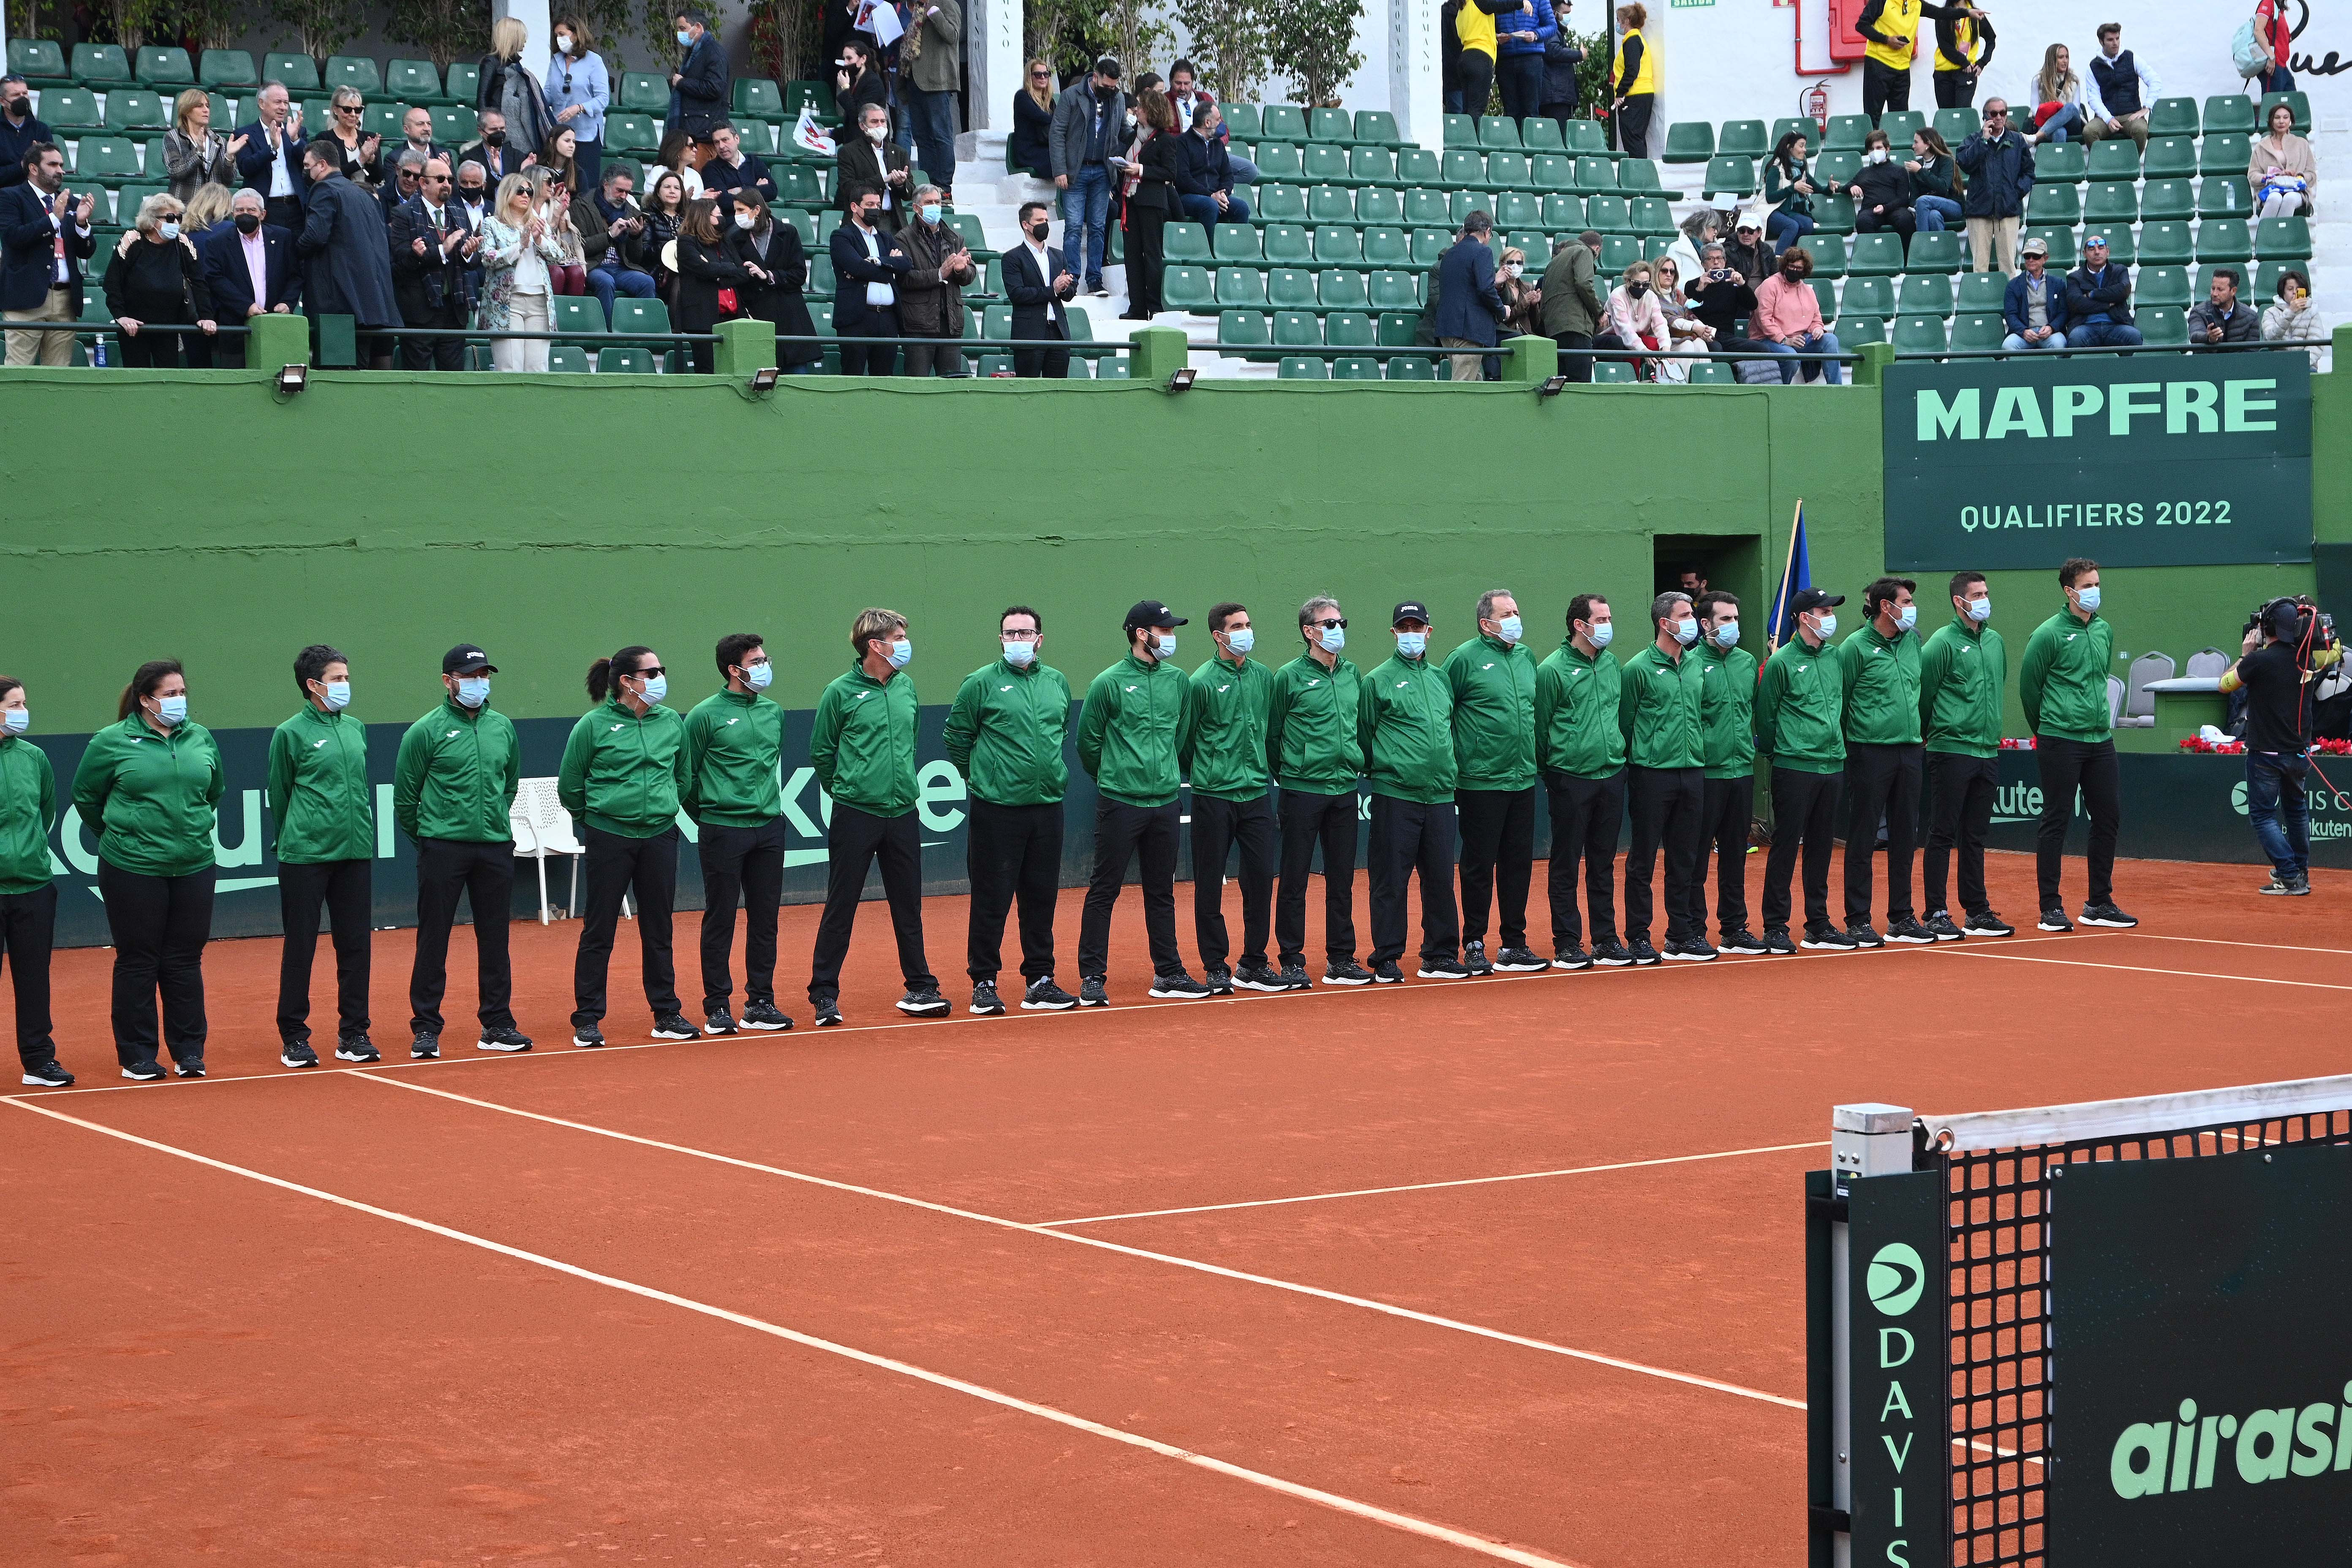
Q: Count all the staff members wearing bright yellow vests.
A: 4